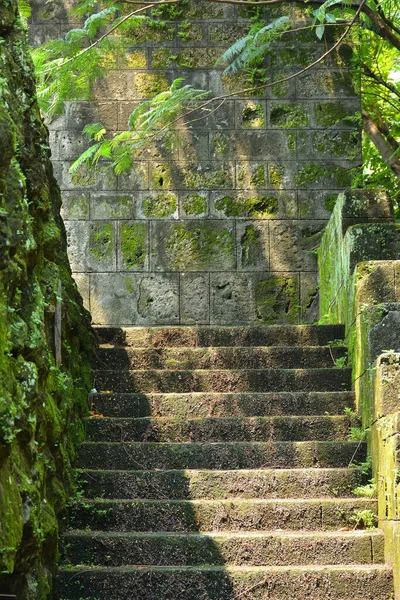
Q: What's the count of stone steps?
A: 10